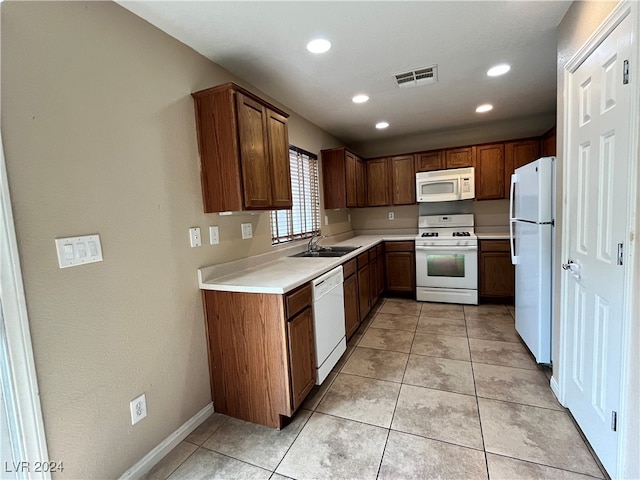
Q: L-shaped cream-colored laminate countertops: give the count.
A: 1